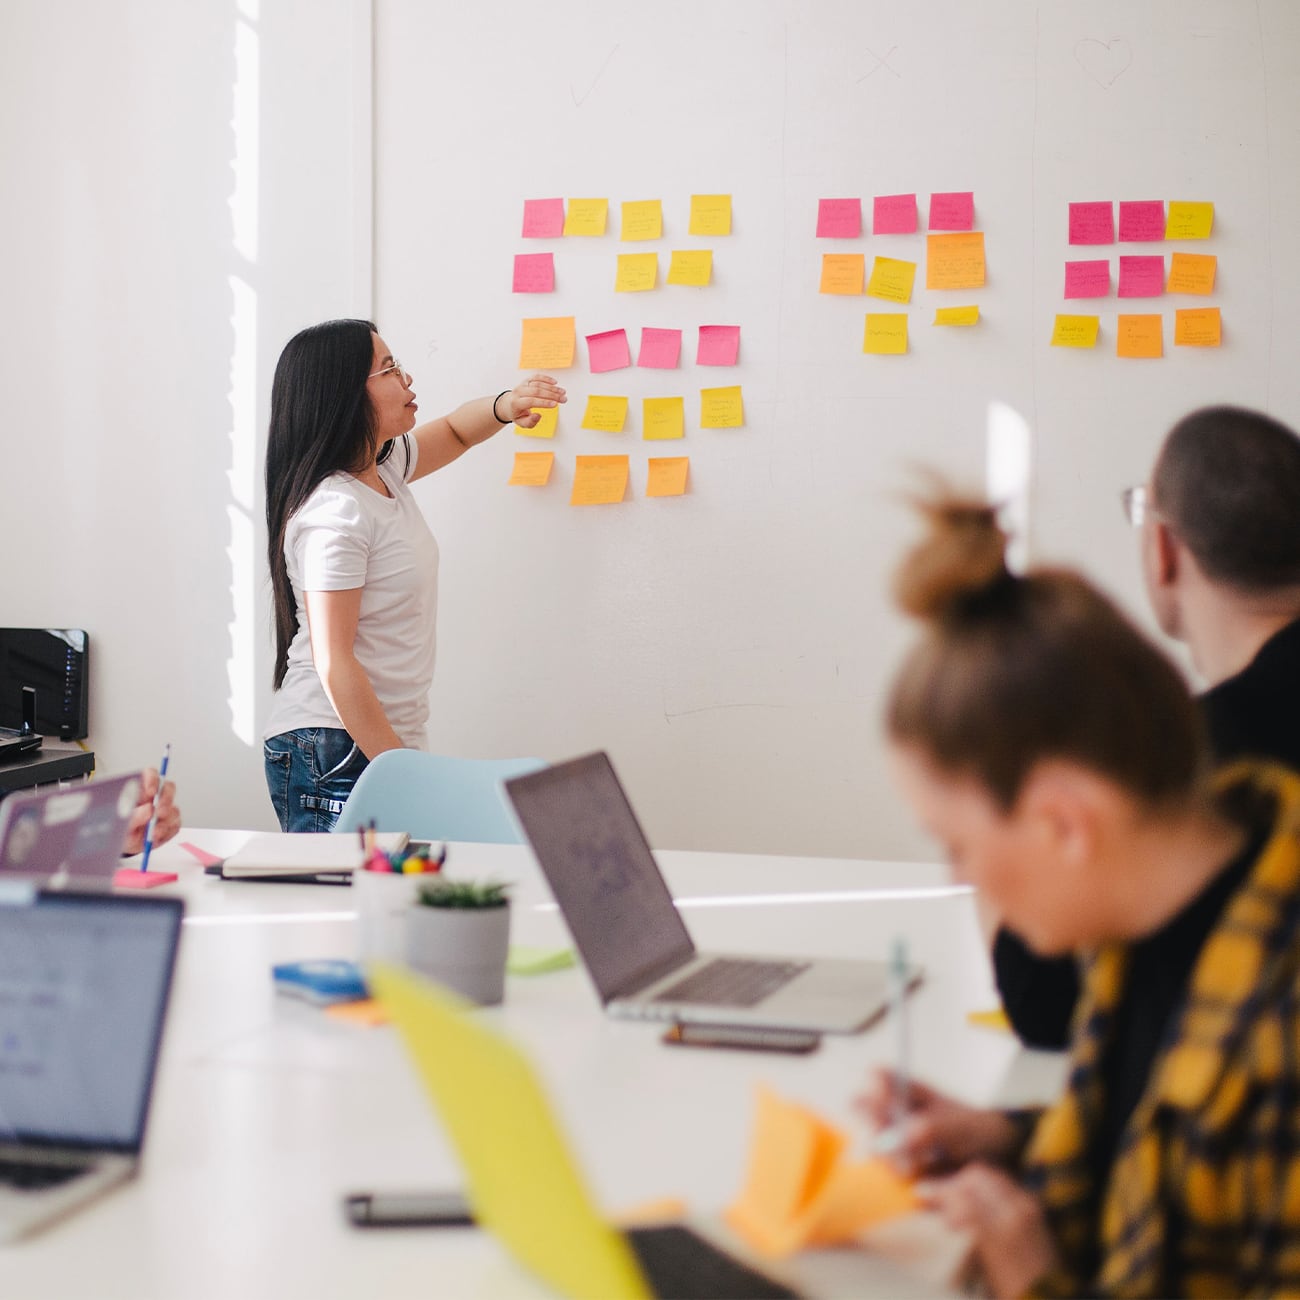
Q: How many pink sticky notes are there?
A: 12